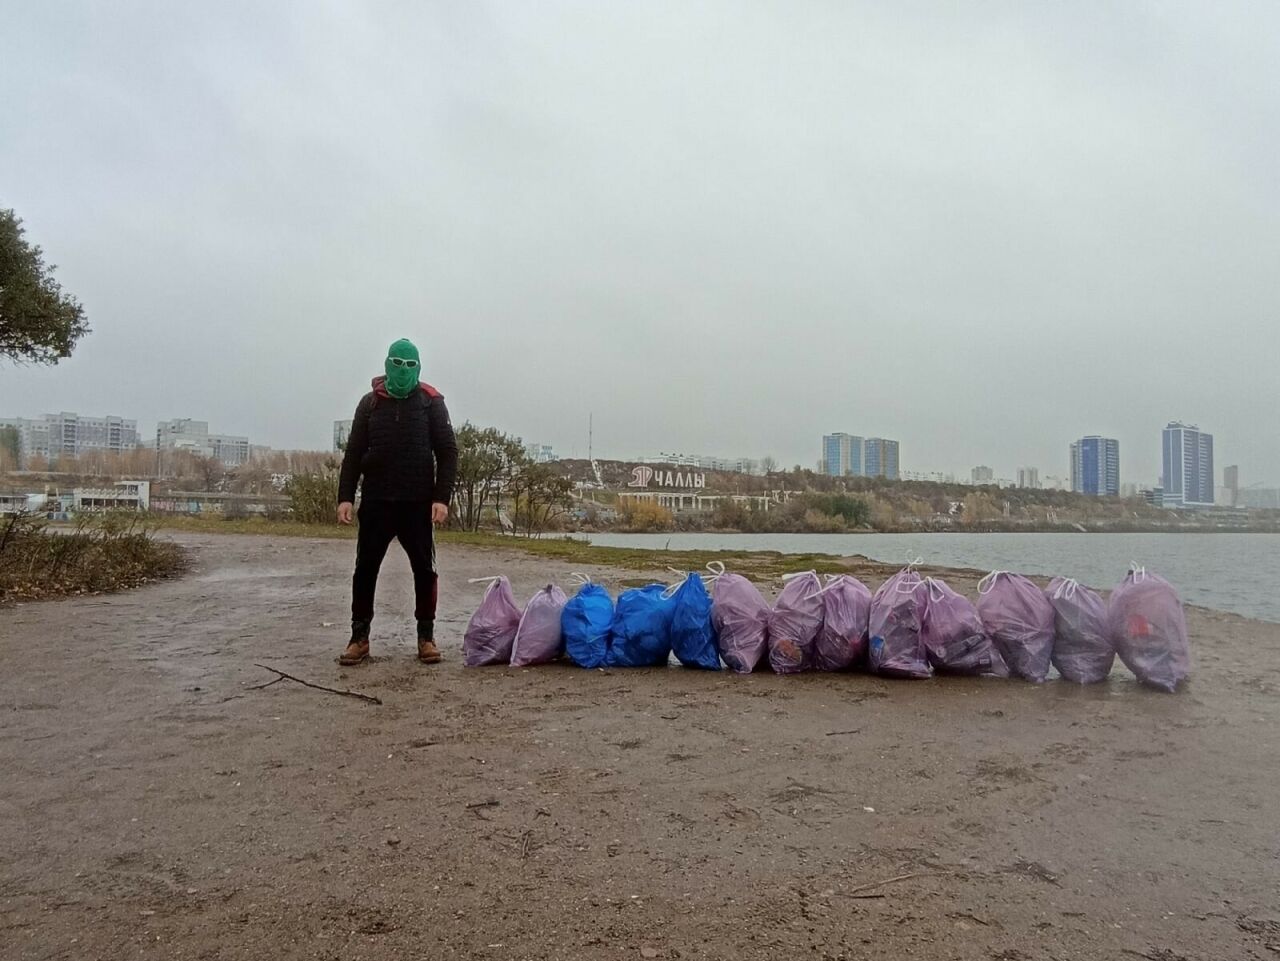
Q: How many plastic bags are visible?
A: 13